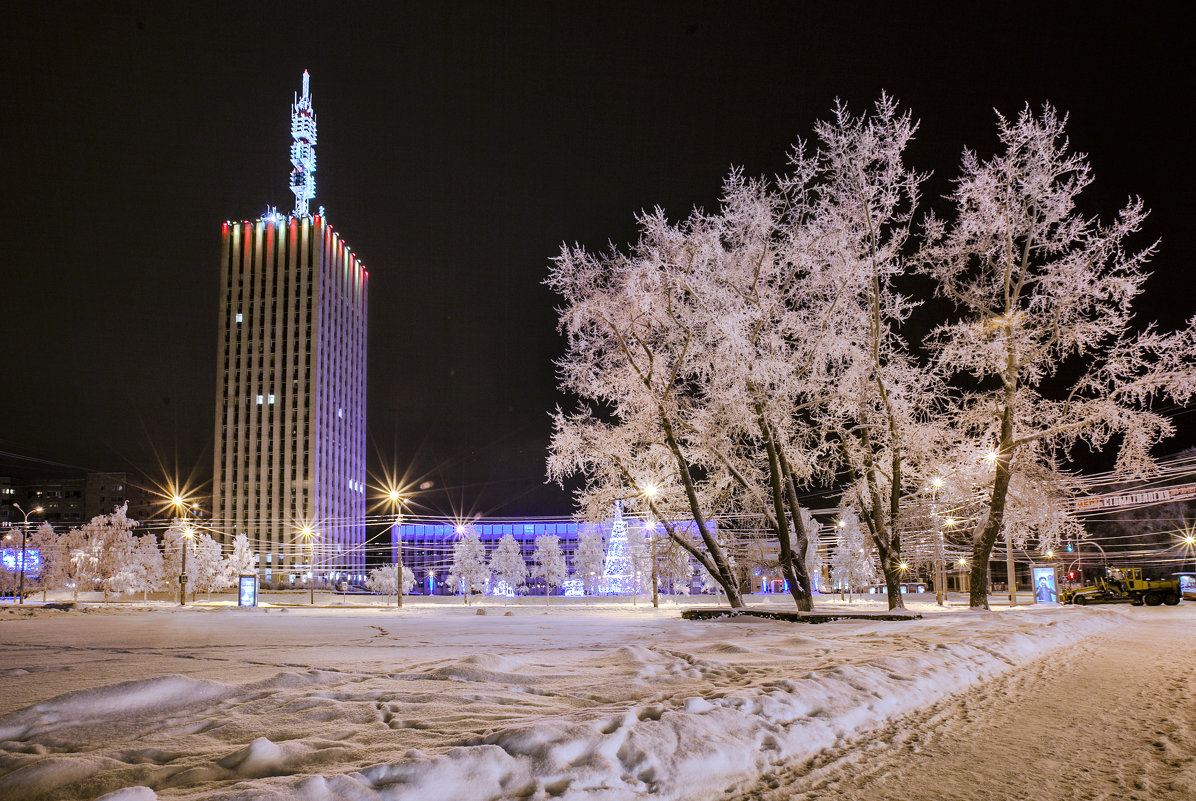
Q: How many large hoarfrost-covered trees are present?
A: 4